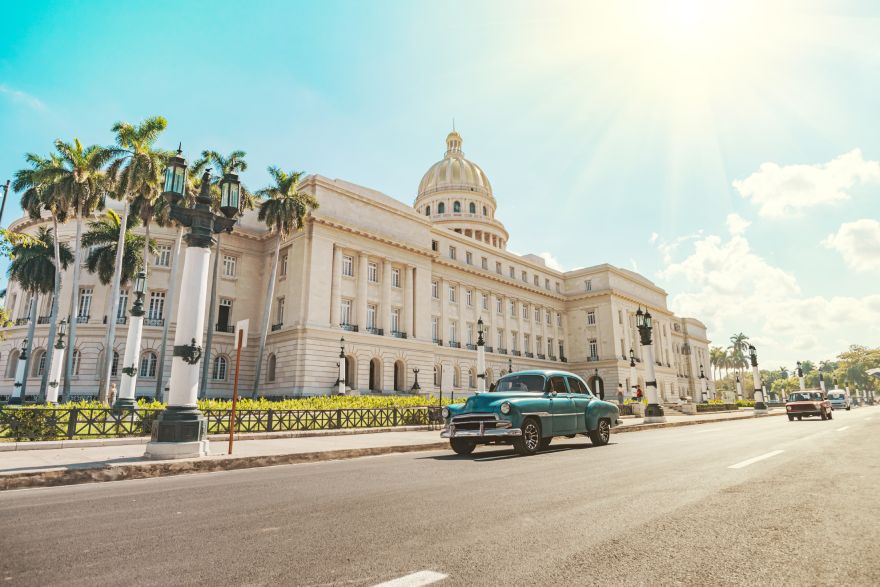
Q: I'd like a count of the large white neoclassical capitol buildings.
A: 1